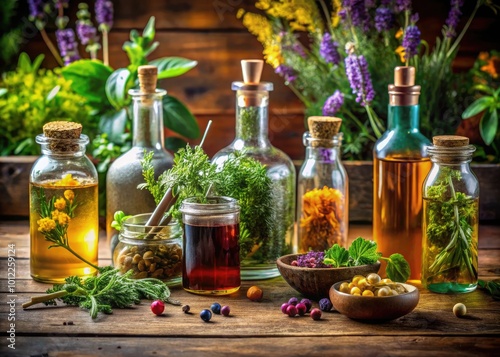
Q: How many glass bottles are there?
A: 6